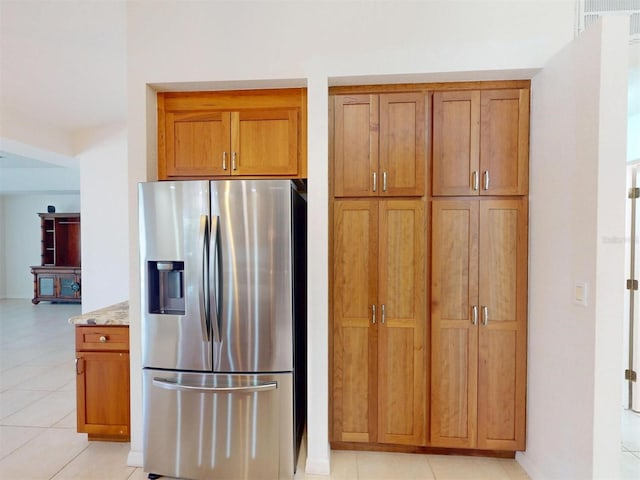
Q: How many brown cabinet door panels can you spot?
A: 11